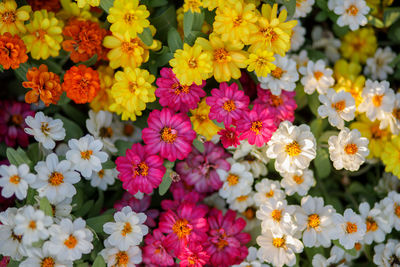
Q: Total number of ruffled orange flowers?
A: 4